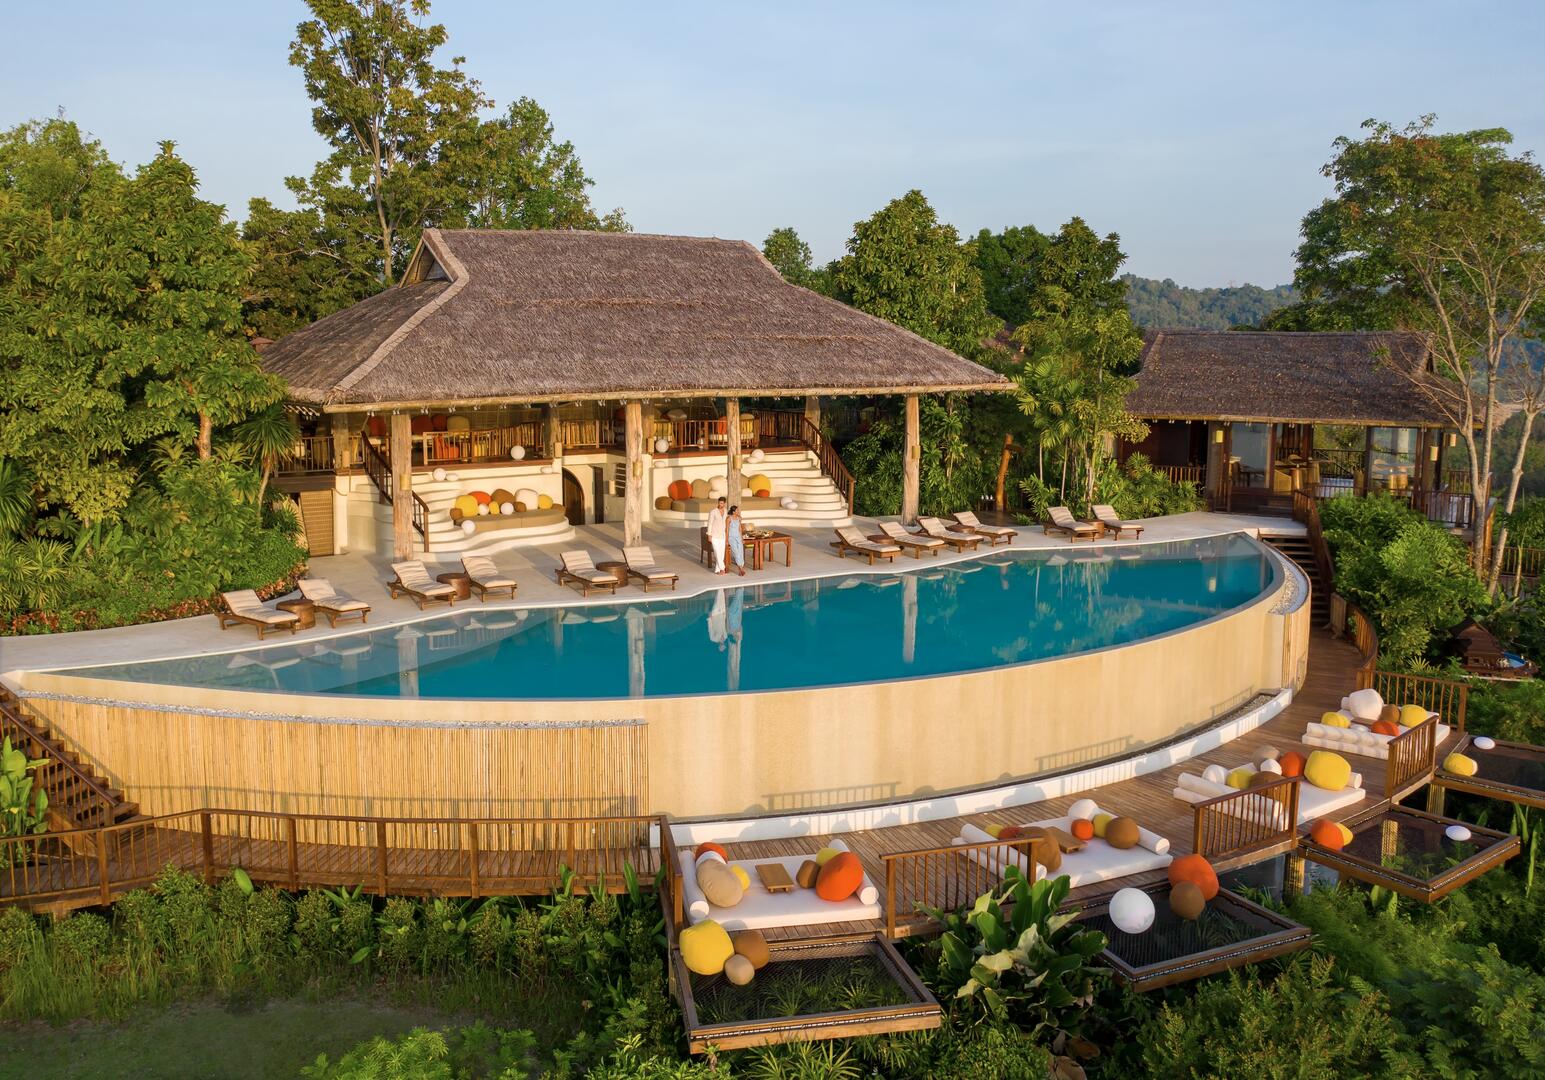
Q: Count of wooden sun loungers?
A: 12